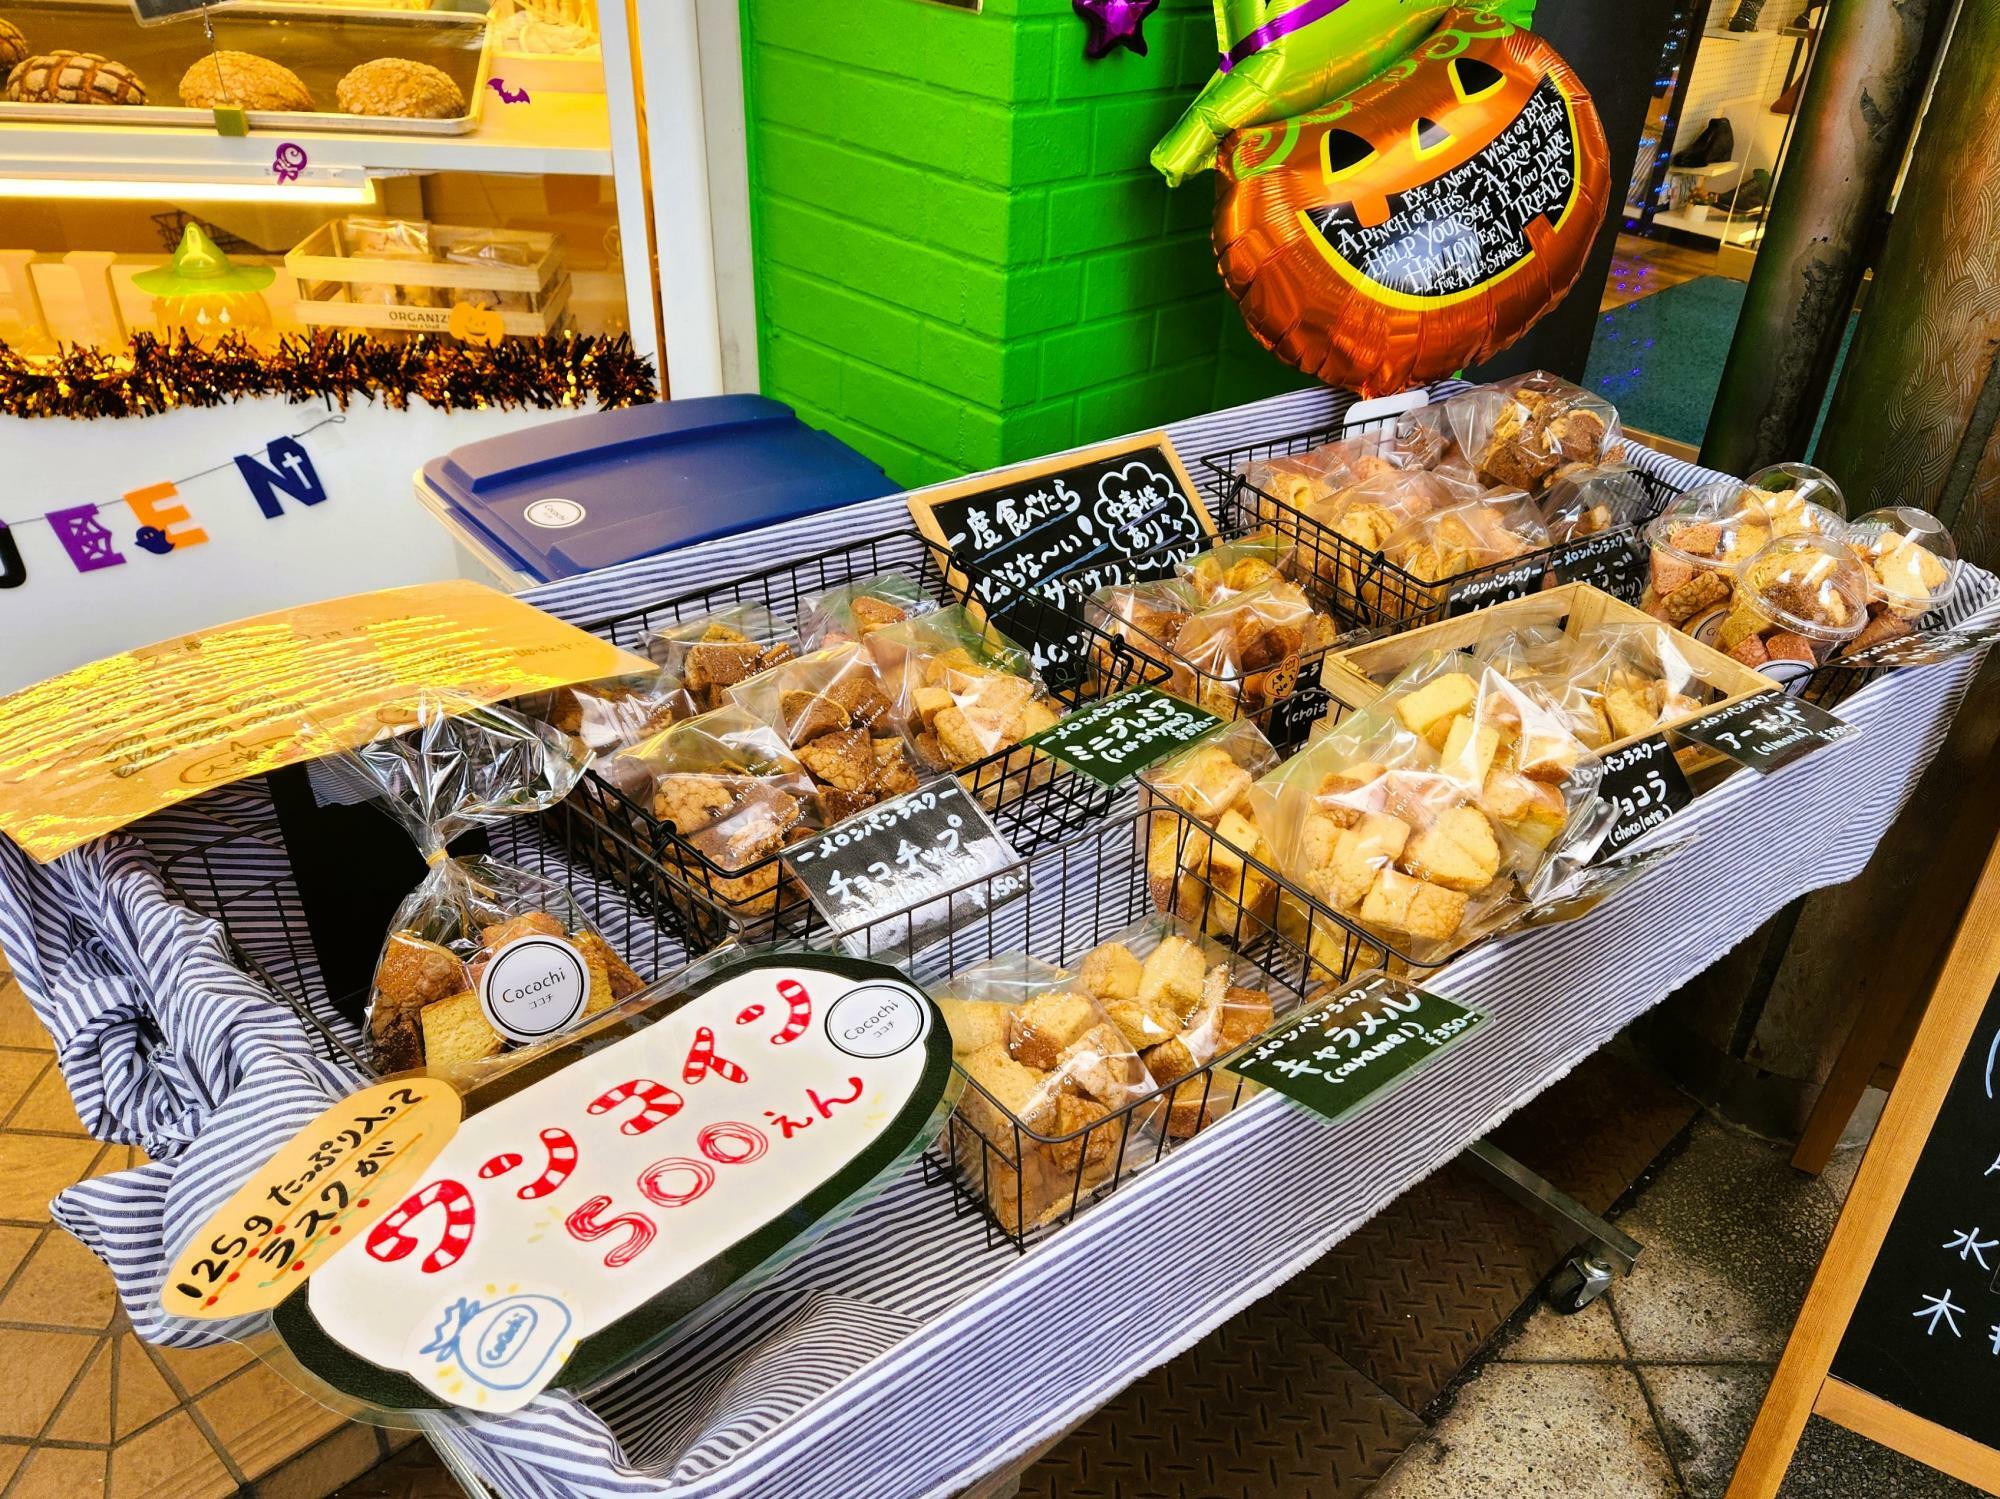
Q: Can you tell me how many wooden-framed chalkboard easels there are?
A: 2